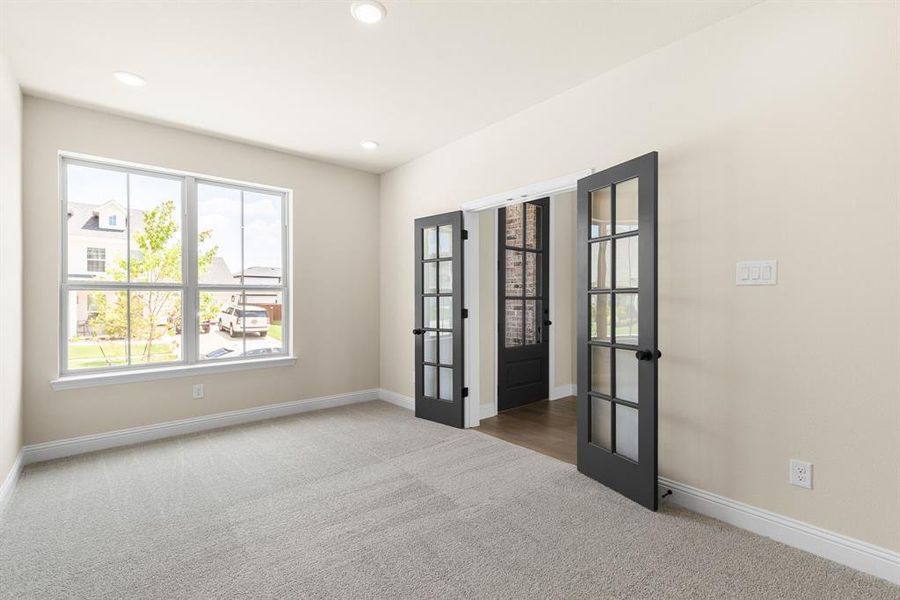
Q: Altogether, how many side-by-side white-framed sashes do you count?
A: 2